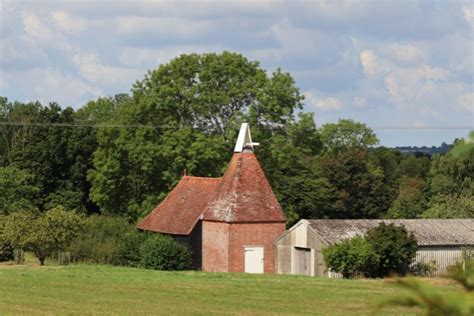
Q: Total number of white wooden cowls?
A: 1